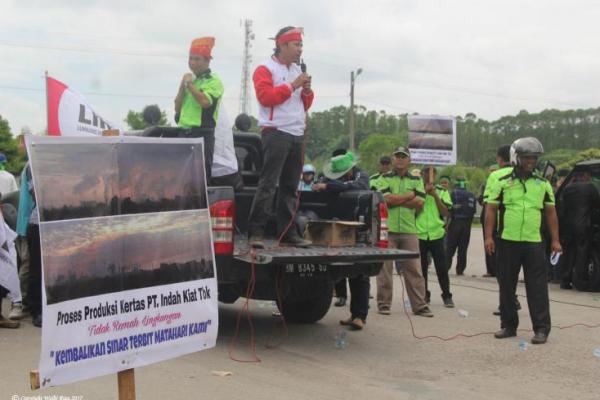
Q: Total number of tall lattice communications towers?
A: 1